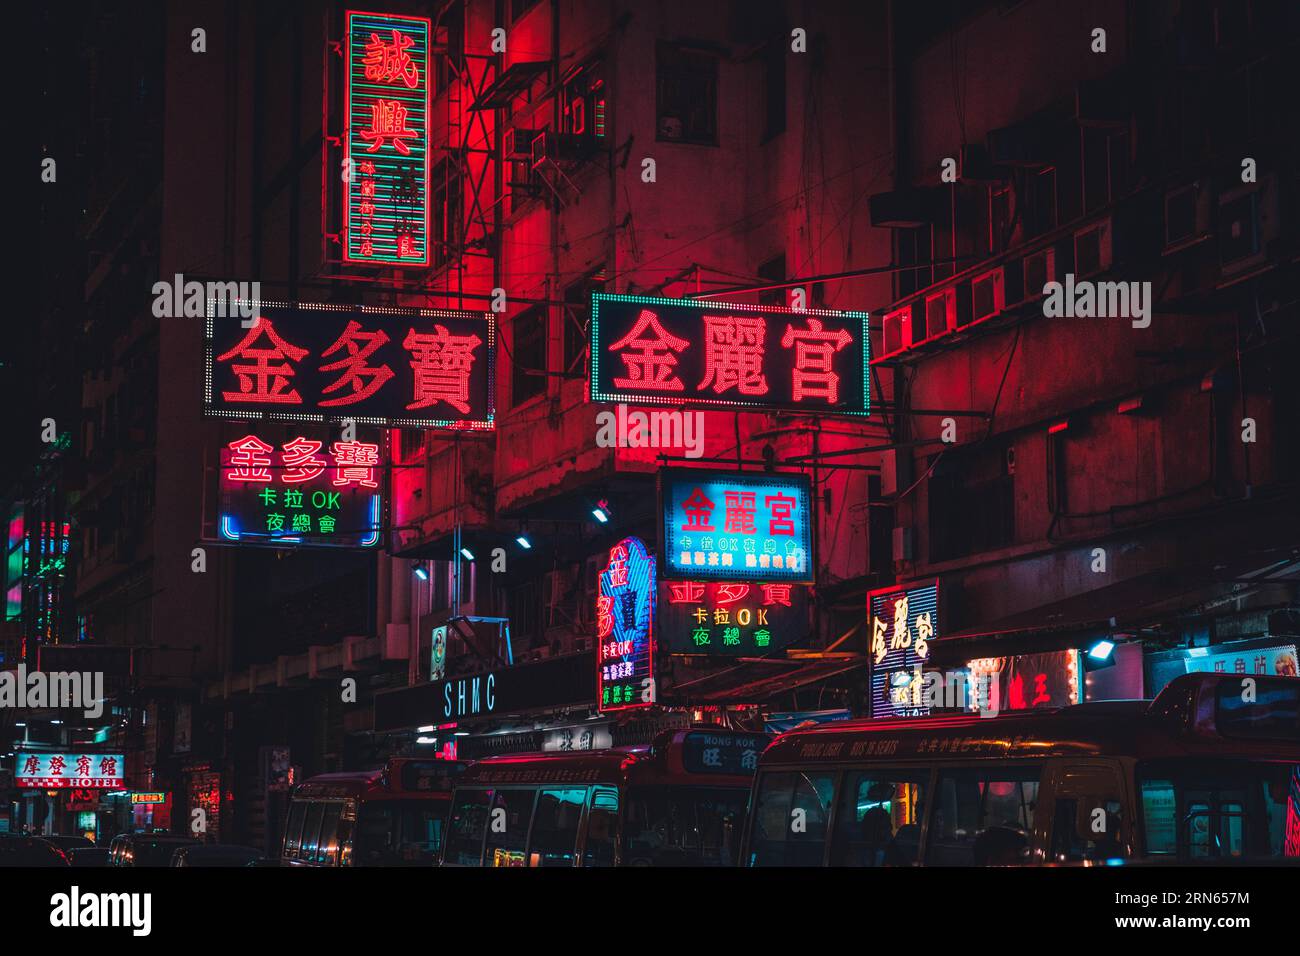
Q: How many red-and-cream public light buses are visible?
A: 3